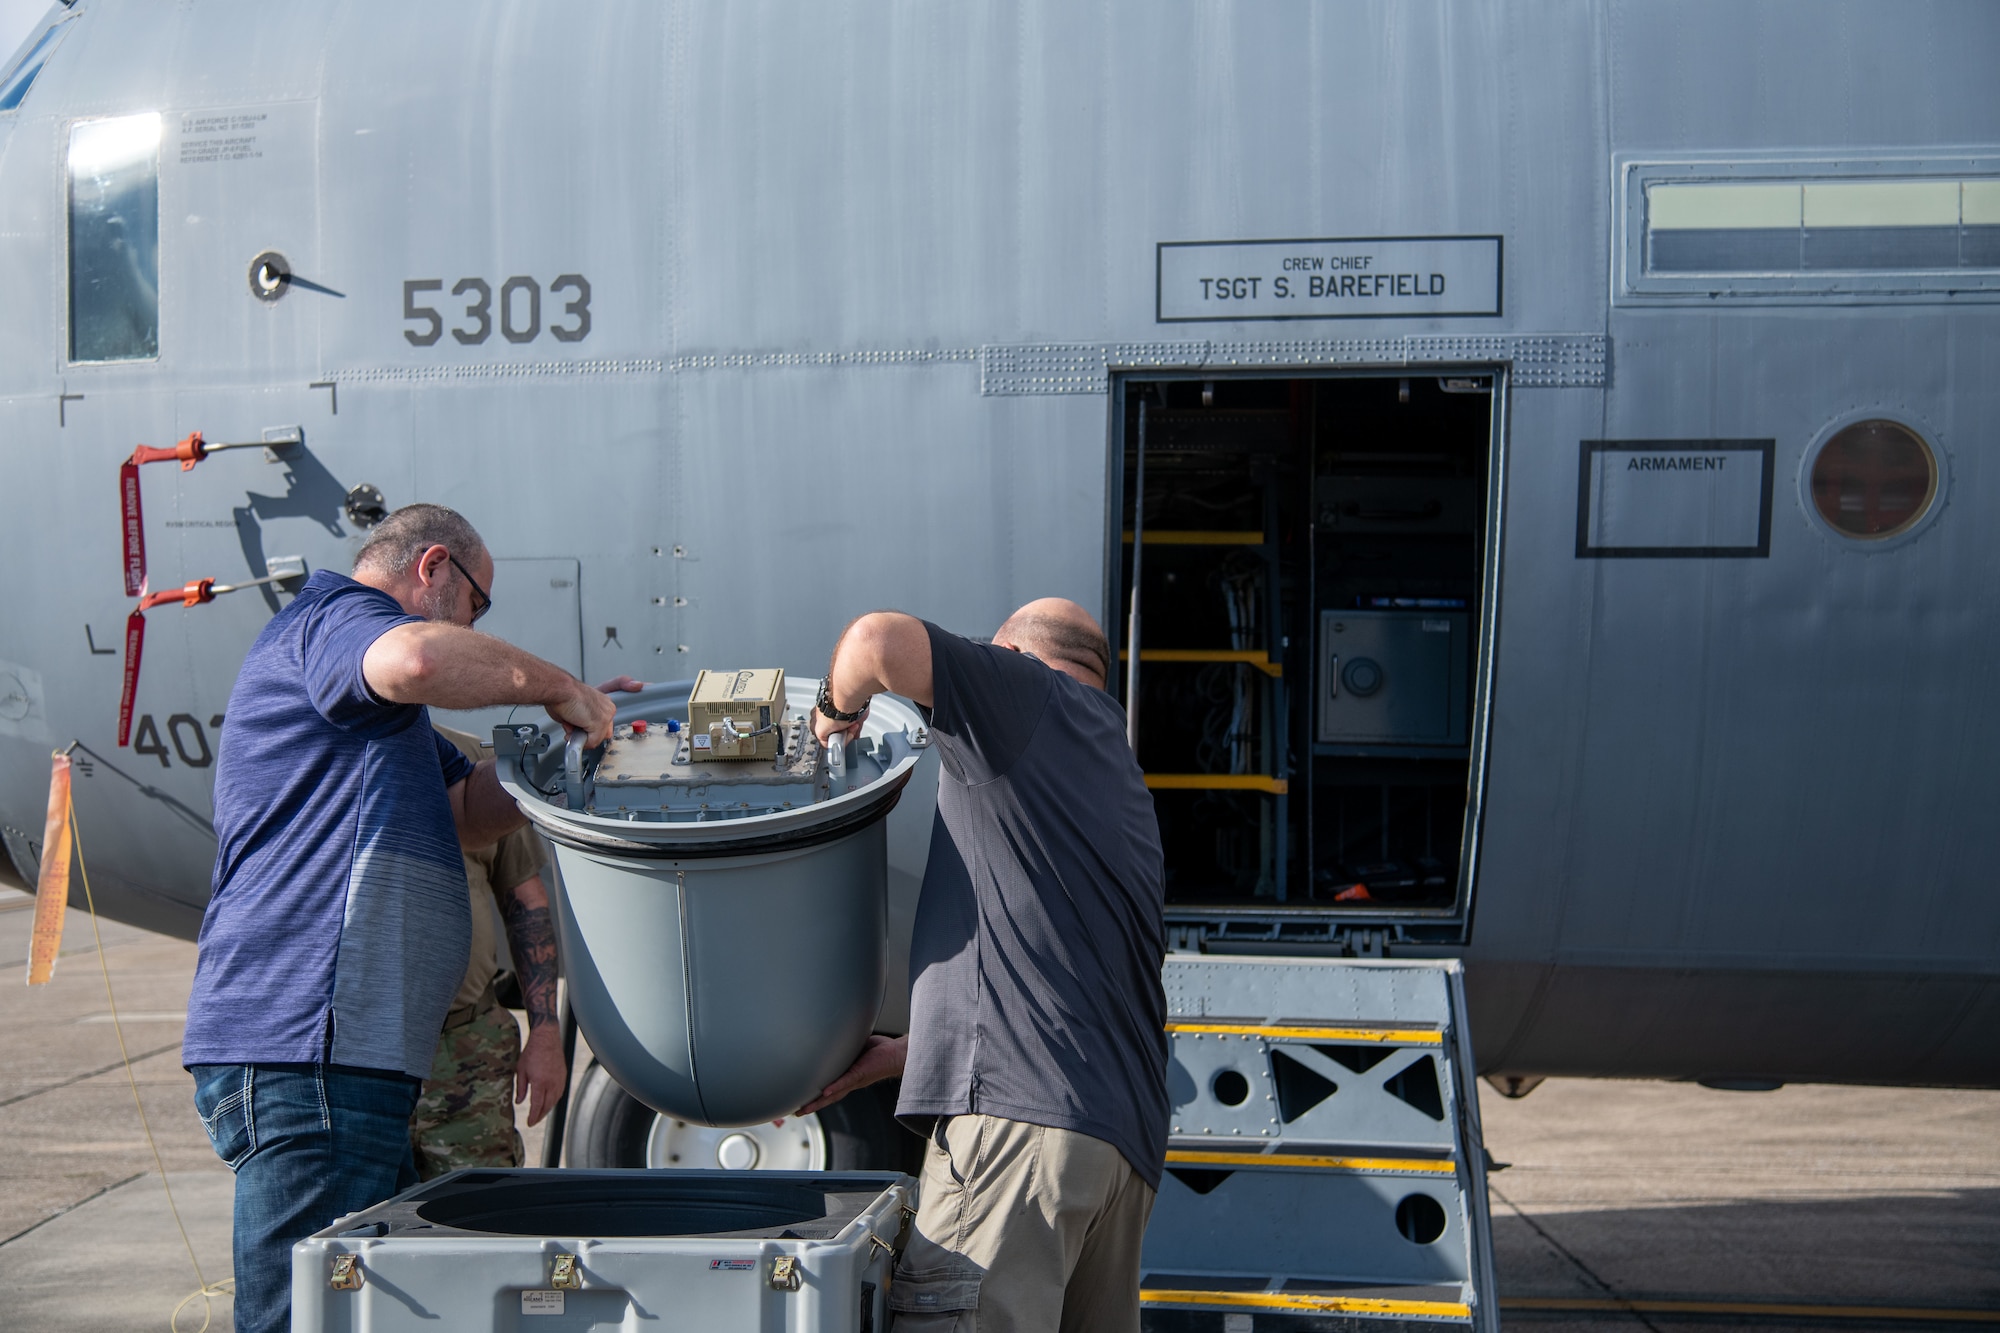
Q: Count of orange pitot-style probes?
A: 2